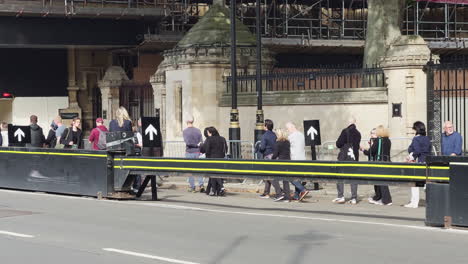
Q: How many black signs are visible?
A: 3